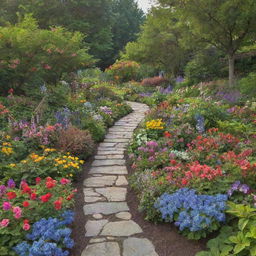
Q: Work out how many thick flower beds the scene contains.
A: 2